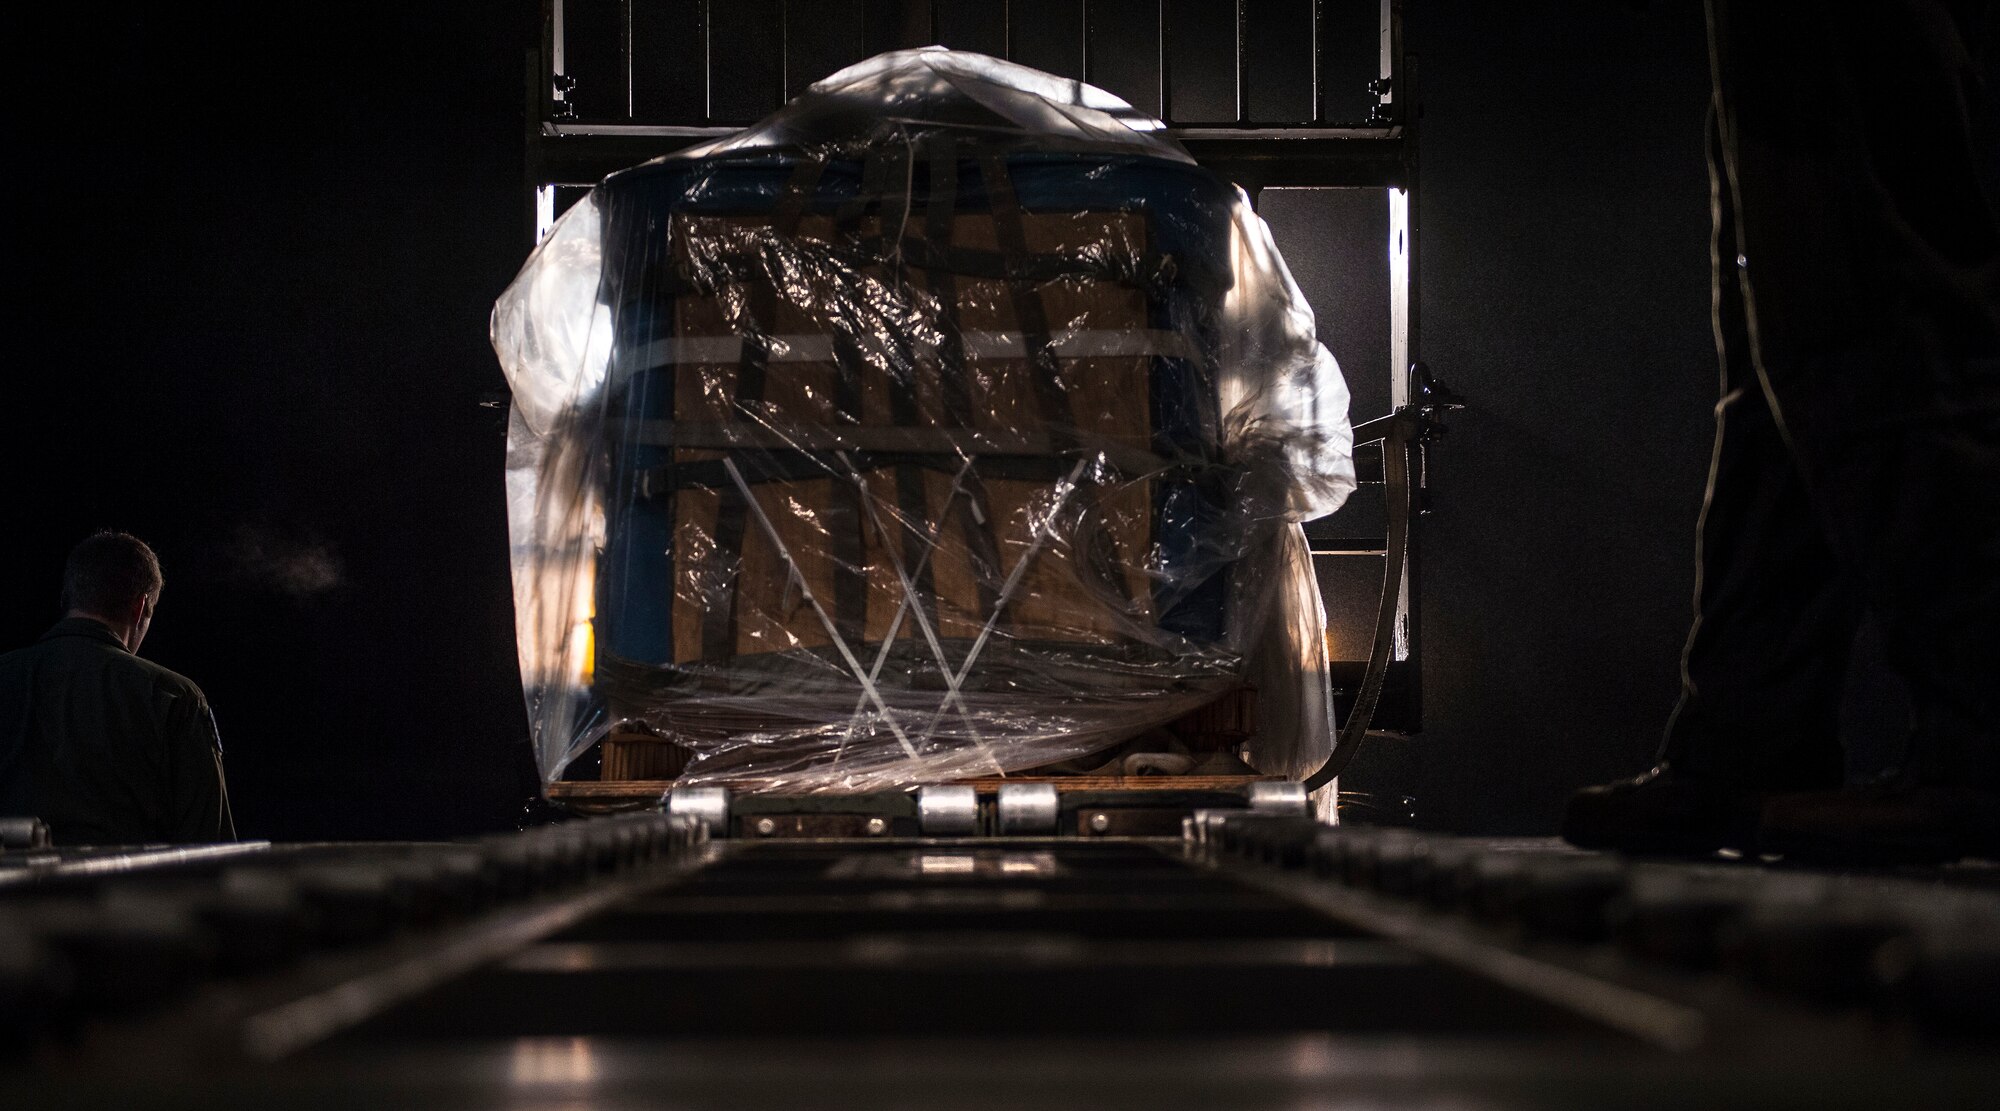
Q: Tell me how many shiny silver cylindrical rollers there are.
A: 4